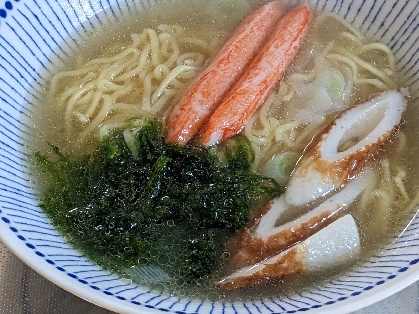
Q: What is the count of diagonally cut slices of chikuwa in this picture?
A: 3